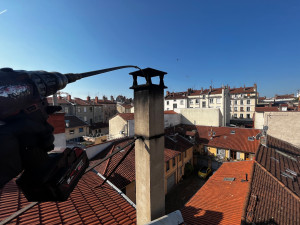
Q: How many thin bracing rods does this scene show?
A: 2